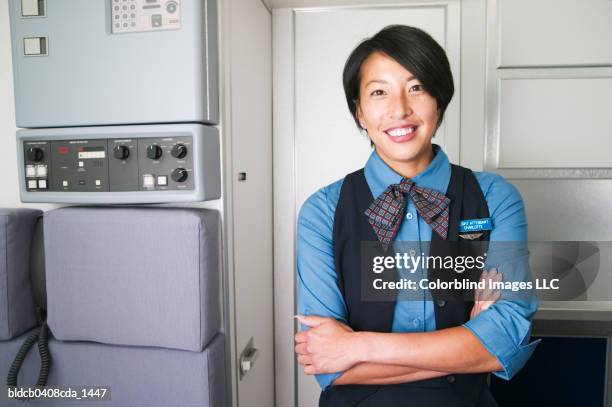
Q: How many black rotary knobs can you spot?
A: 5